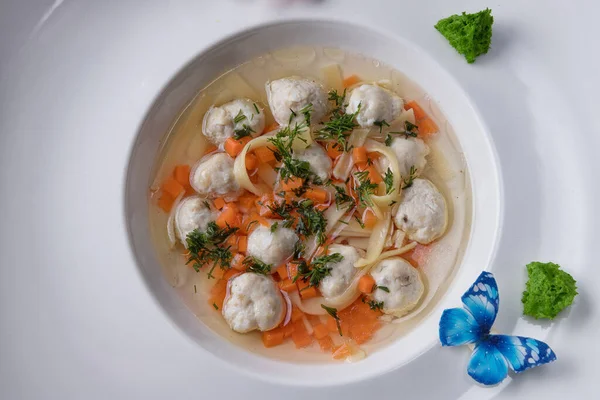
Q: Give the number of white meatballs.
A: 12